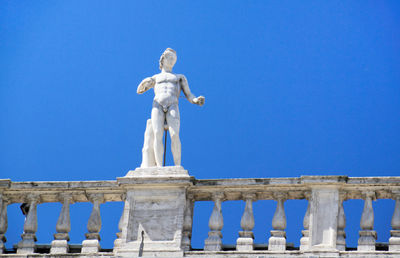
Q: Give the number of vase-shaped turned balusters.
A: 13